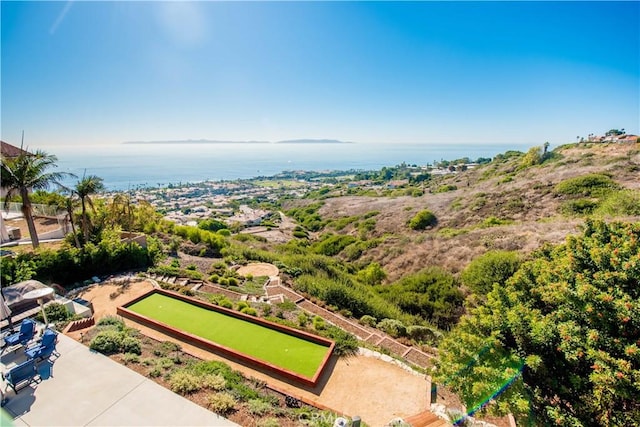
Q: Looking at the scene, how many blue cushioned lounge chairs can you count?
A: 3